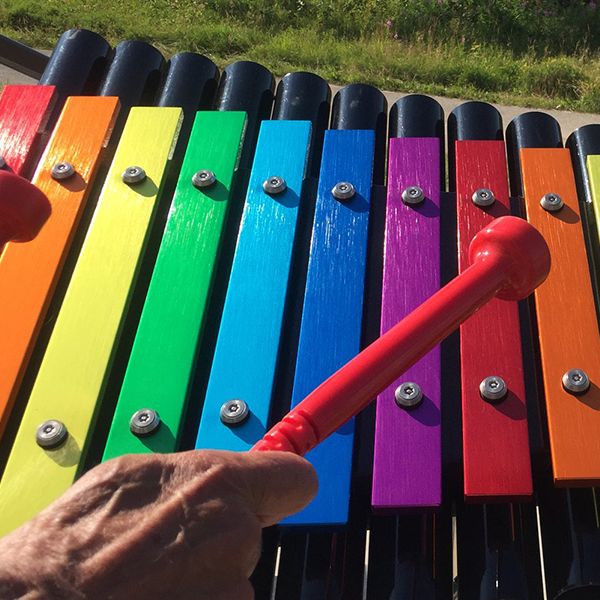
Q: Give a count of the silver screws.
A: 14